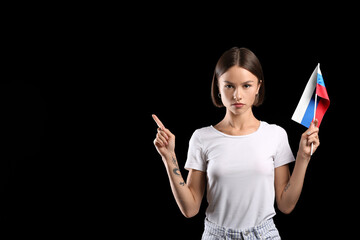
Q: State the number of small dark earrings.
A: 2